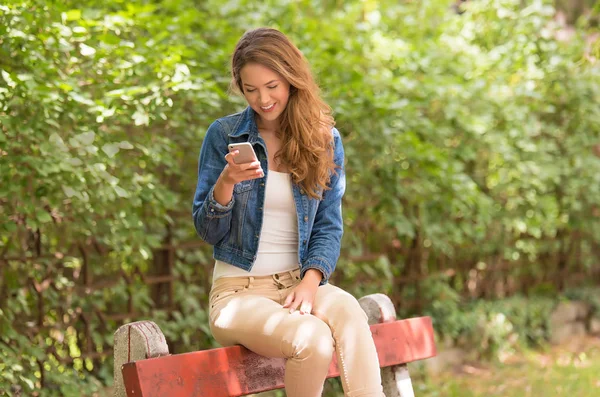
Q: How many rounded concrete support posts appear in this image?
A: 2